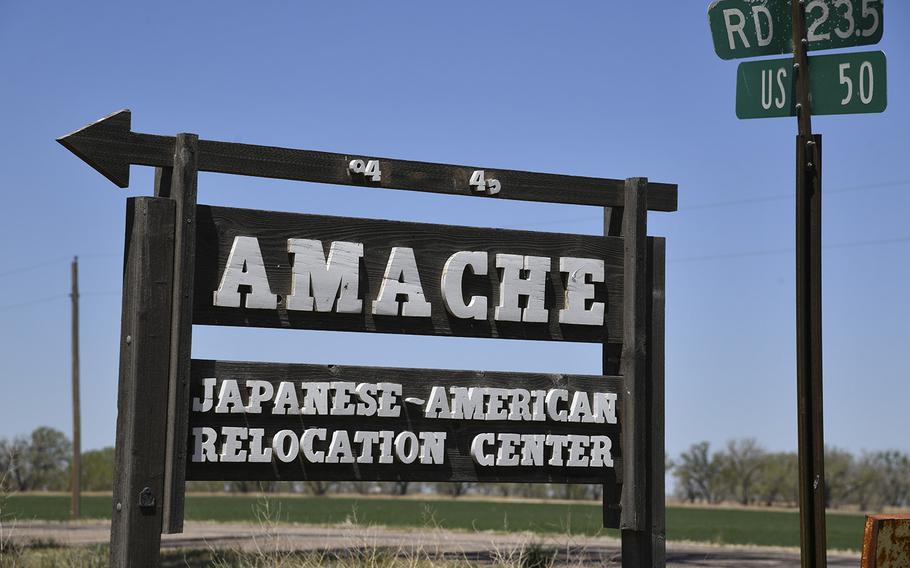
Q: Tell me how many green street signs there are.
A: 2